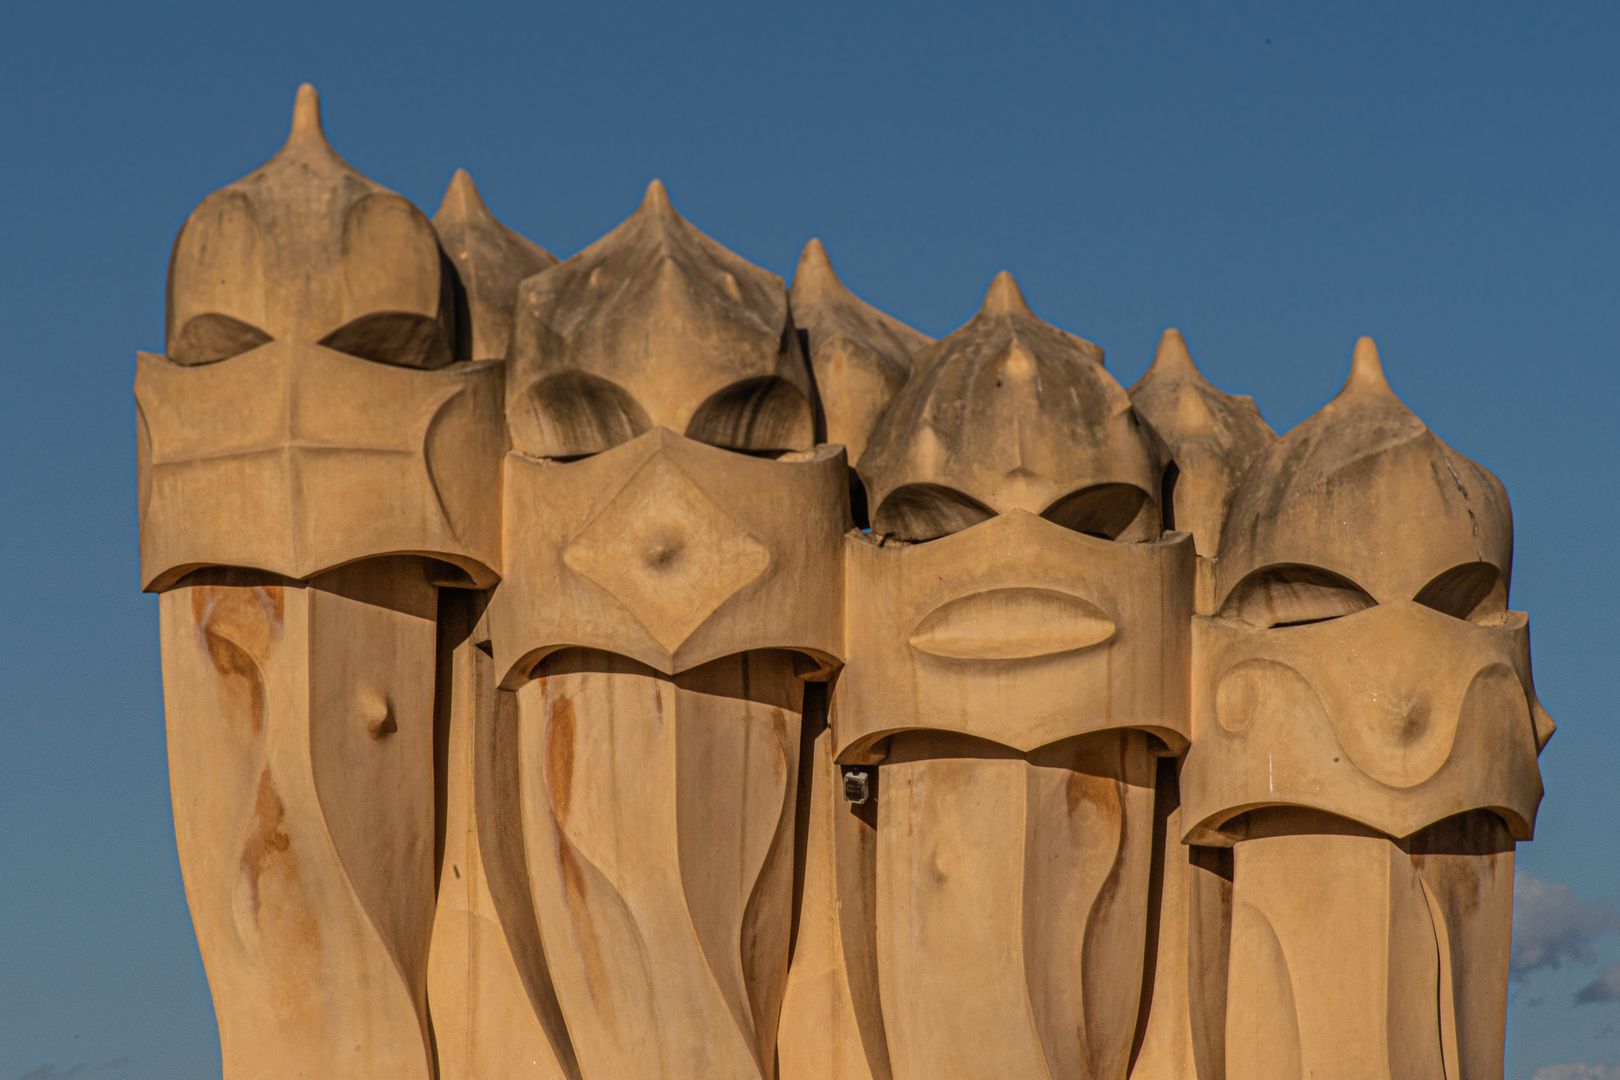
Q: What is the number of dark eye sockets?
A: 8